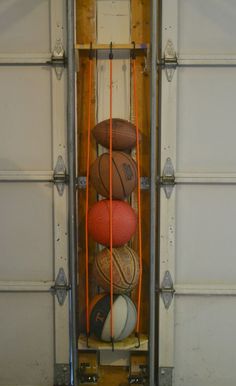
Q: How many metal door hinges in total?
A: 6